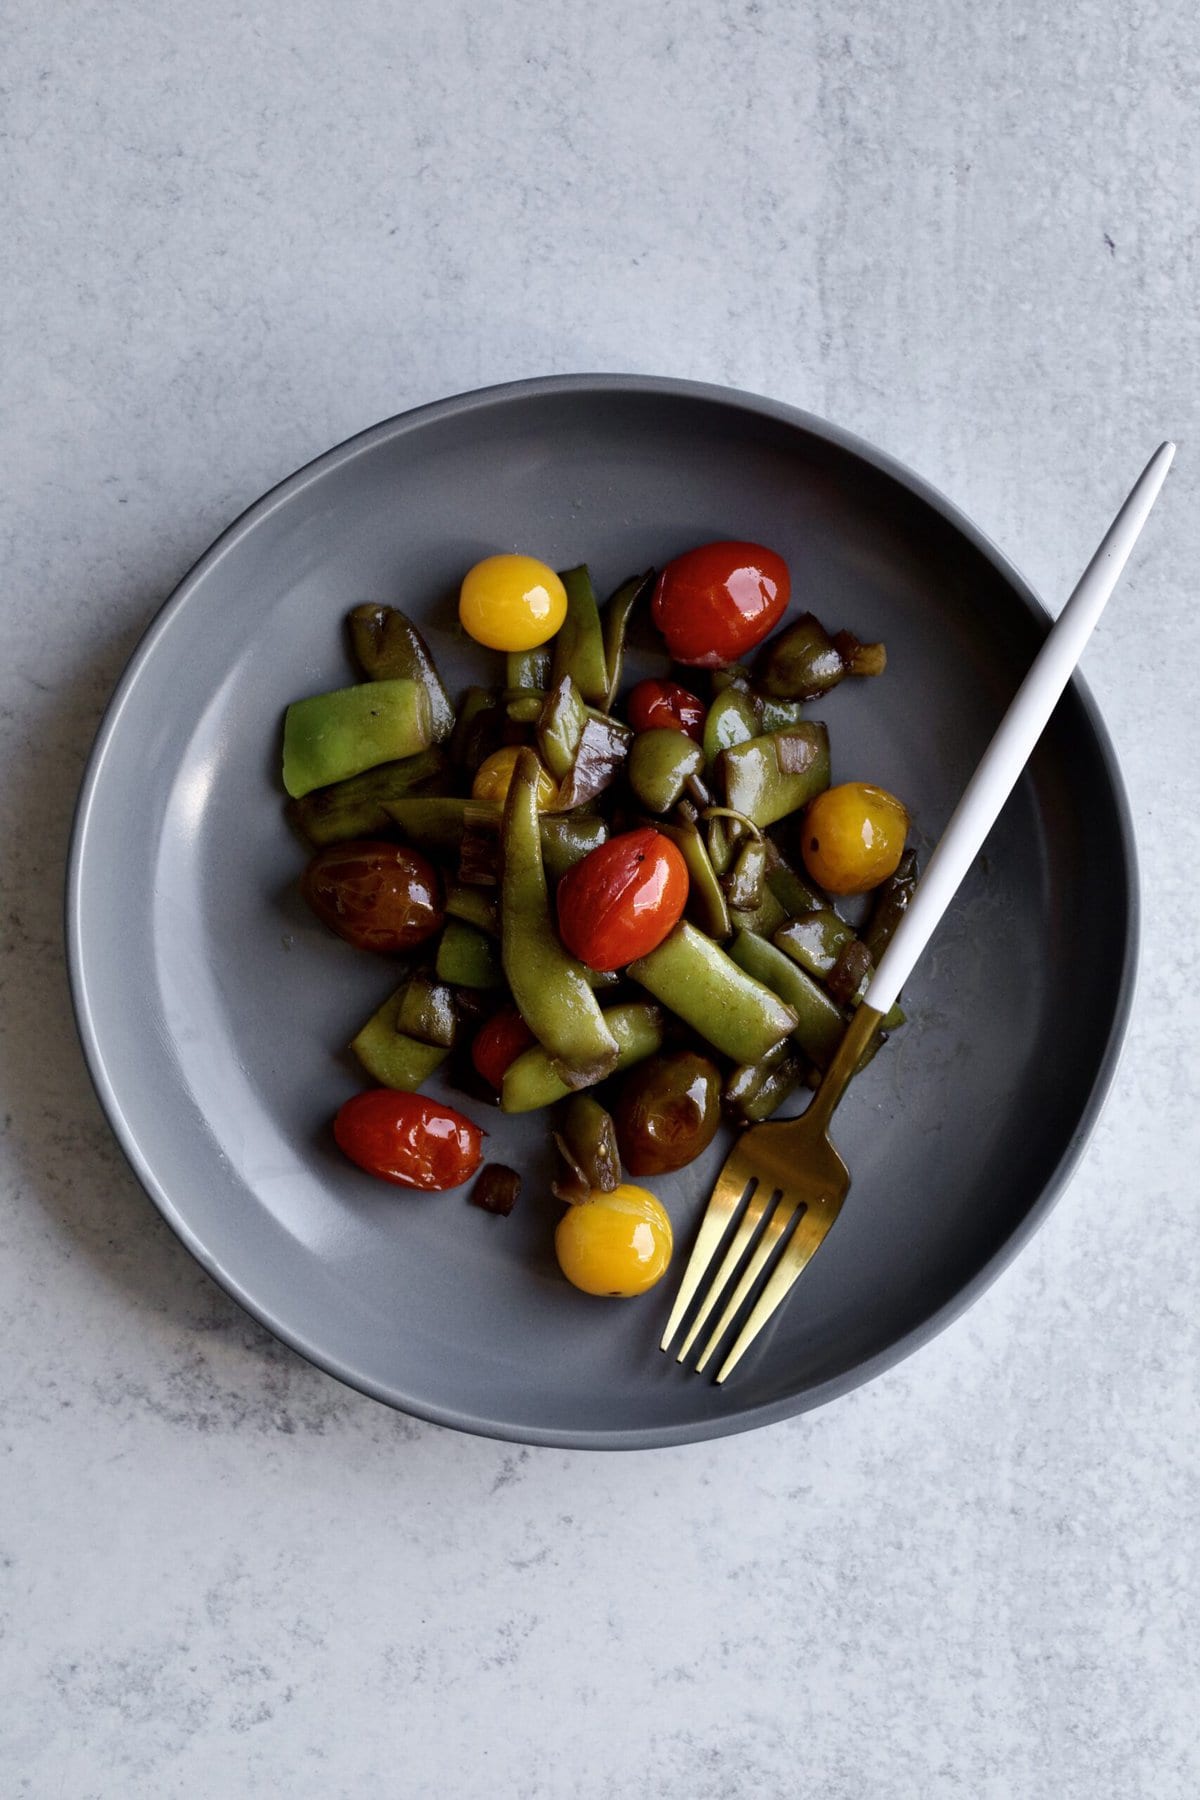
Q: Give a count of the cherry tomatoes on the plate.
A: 11